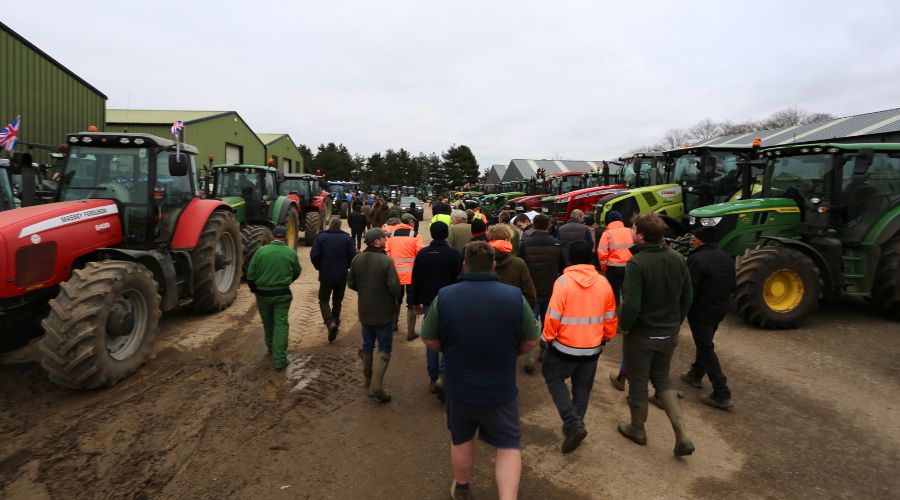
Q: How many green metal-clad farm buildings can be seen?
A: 3